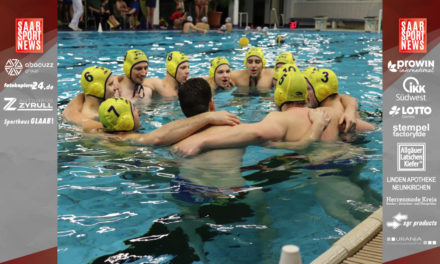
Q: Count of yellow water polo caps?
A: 11